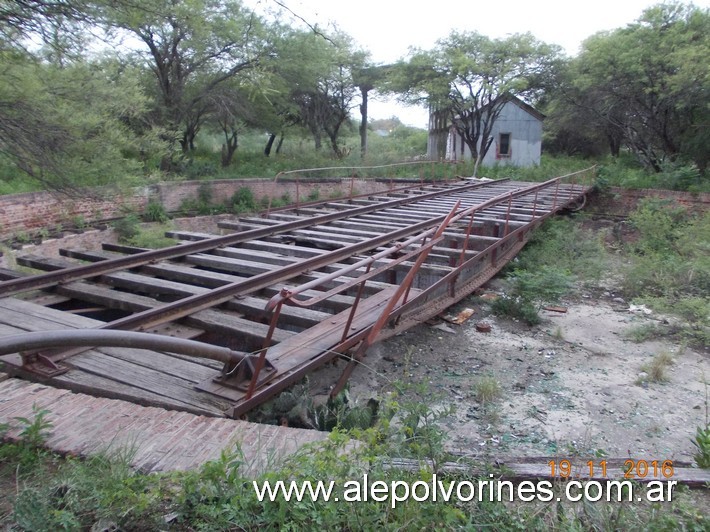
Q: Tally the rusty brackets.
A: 2